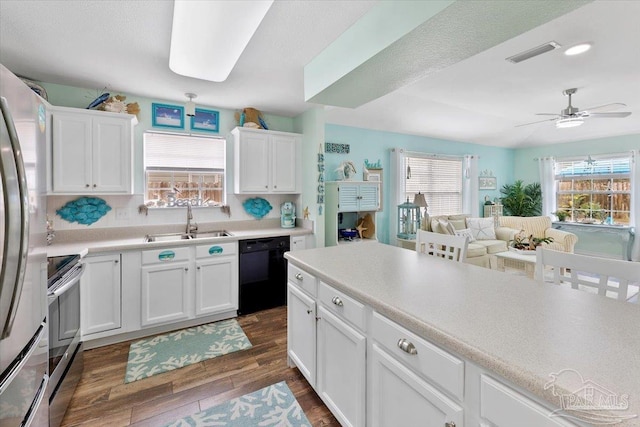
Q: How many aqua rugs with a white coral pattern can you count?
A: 2